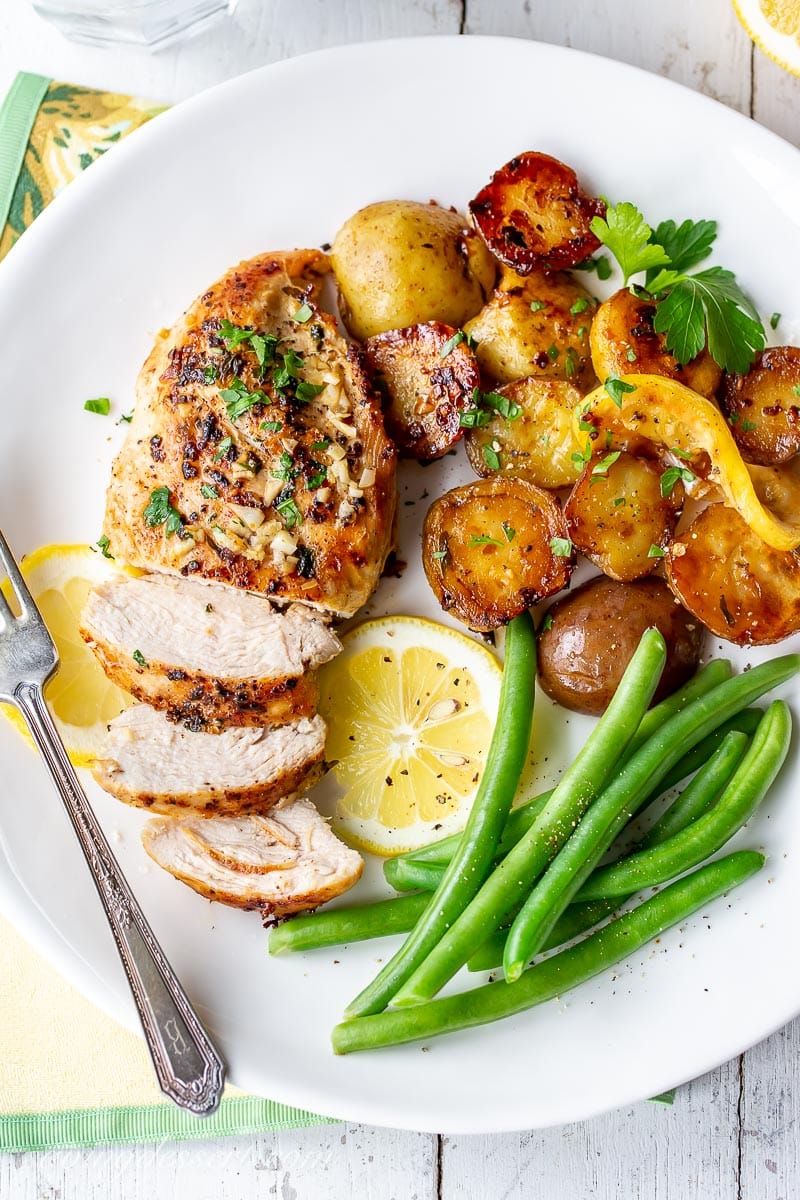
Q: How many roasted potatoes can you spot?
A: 11